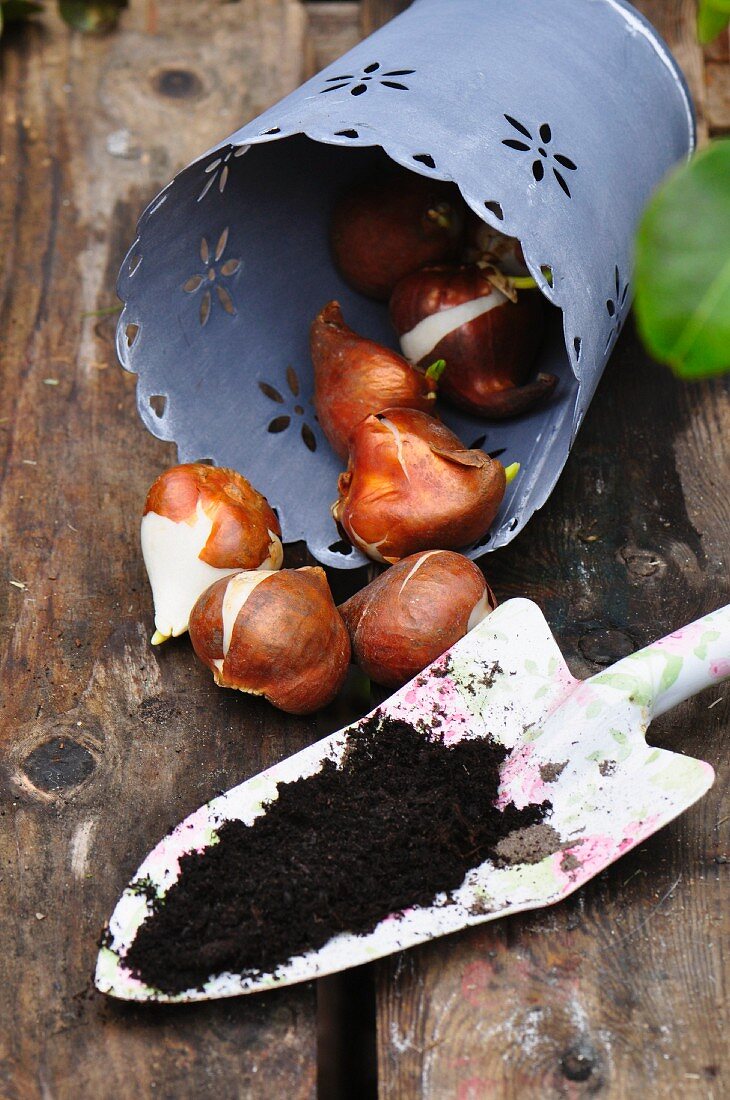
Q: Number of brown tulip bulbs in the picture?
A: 8